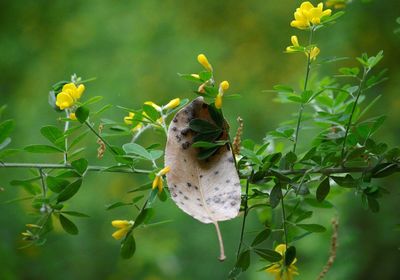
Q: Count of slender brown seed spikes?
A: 3